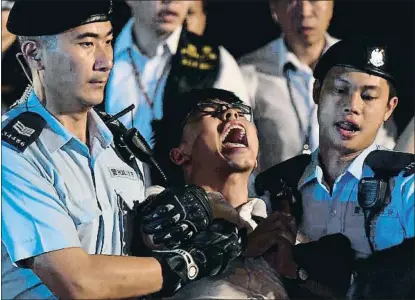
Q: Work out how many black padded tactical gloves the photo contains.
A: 2